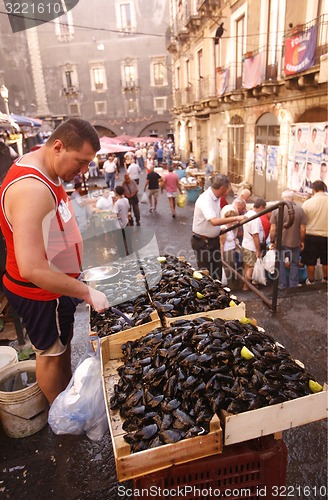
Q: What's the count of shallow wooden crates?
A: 4